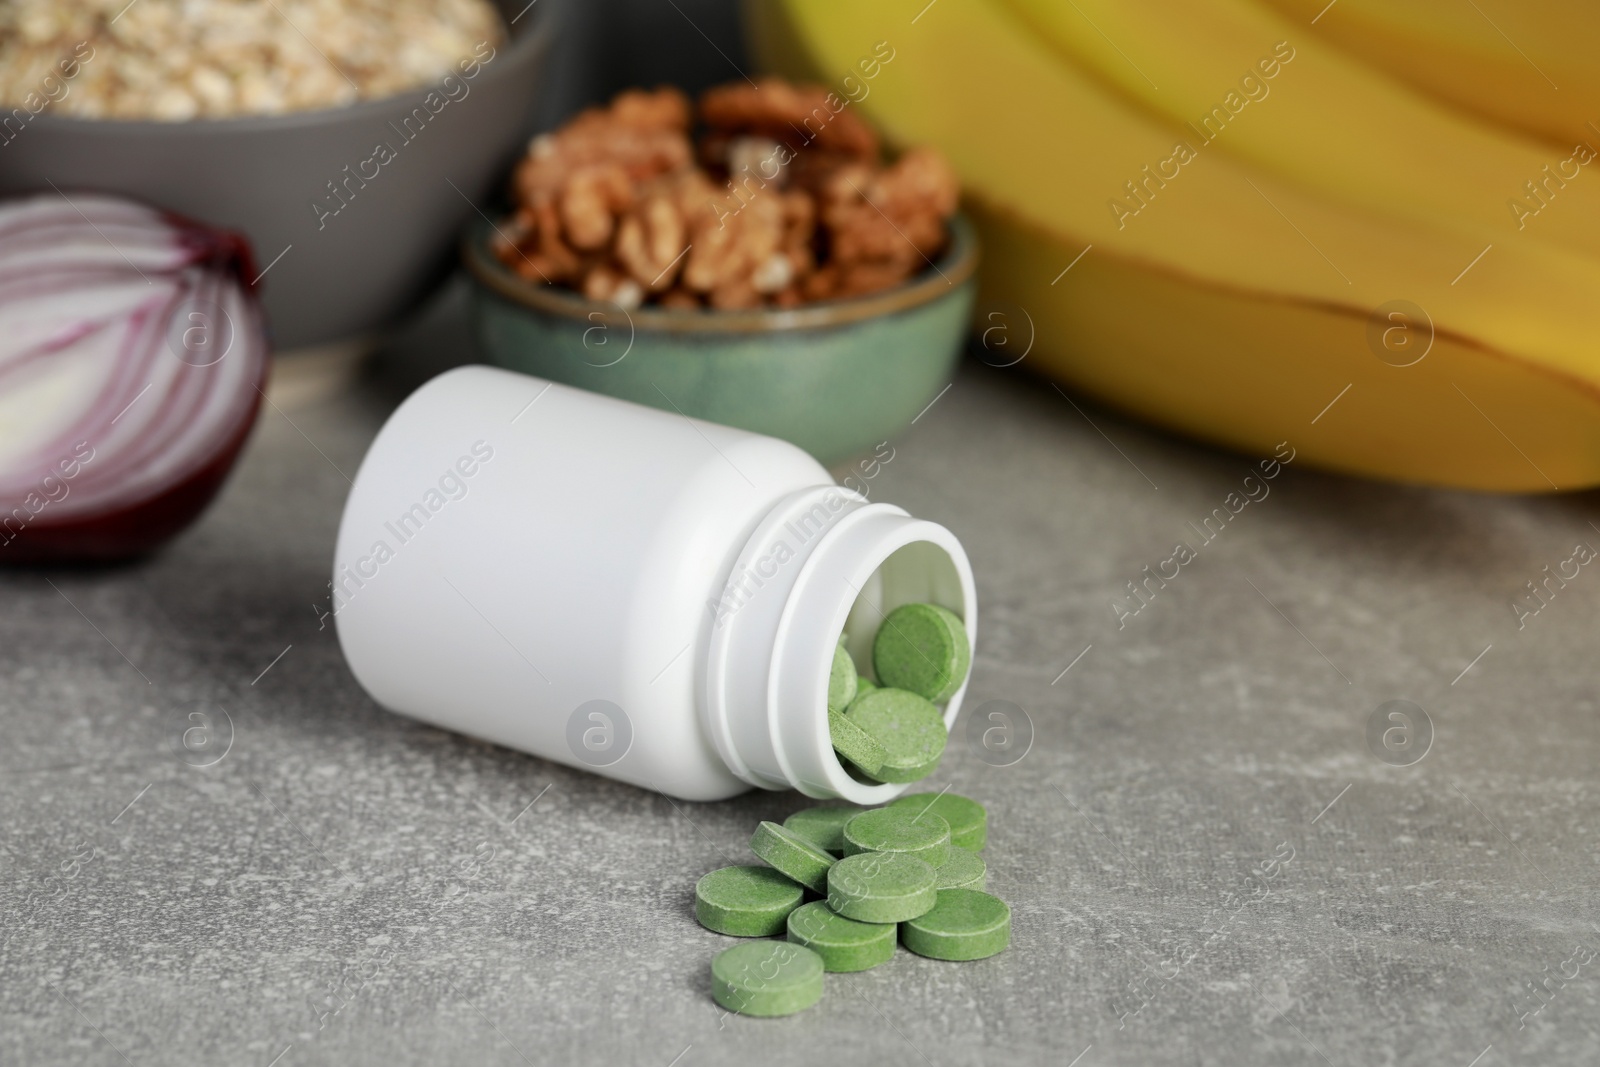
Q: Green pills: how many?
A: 15